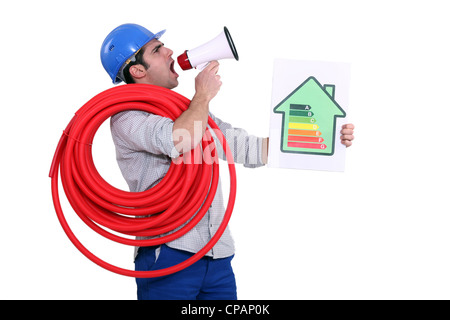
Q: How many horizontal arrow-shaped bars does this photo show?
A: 7